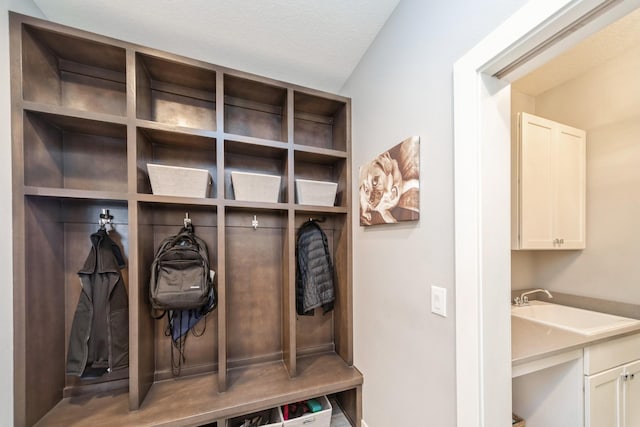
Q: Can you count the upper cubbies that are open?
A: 5